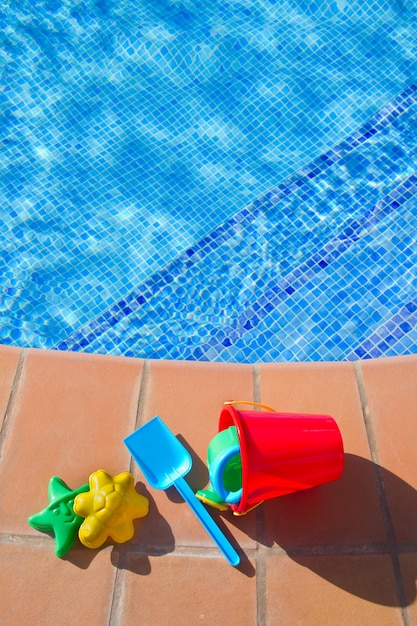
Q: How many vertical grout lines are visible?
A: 4